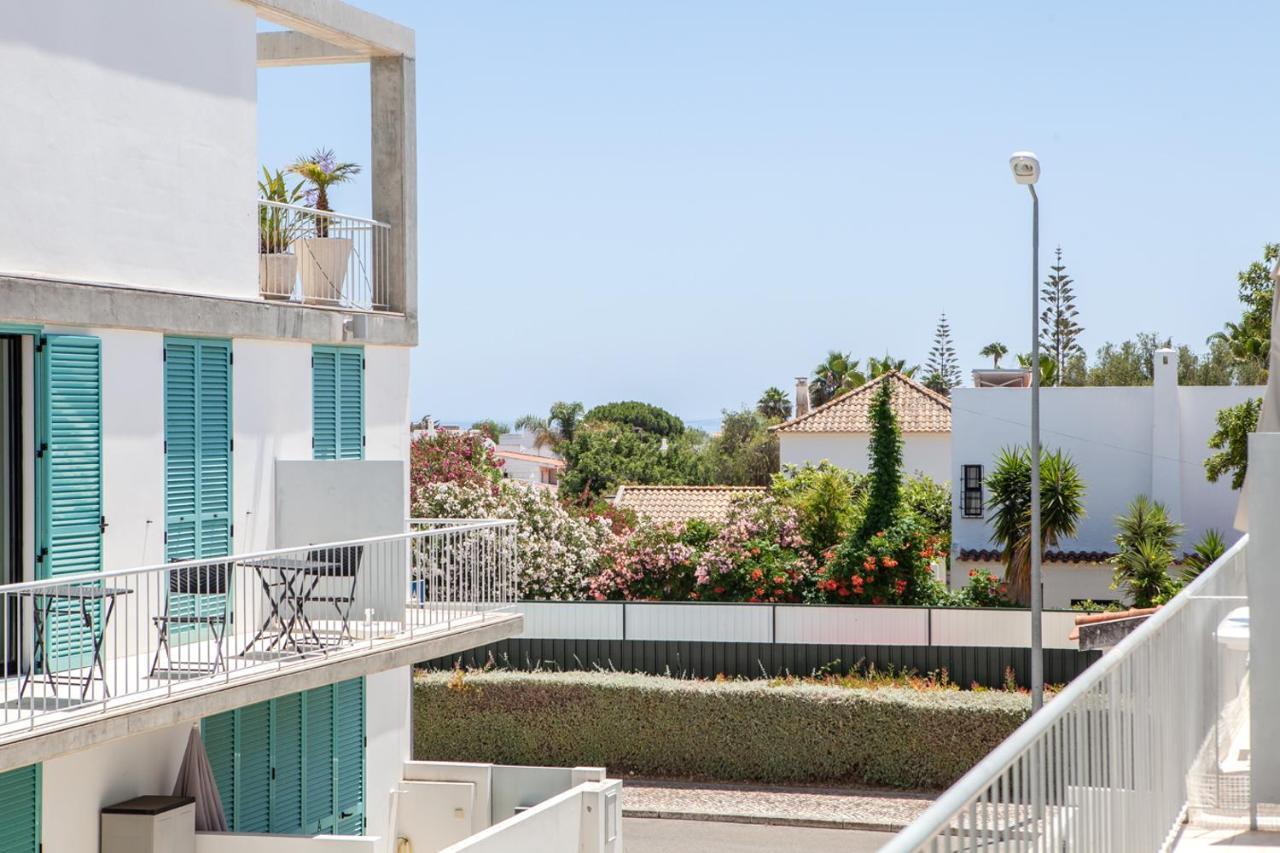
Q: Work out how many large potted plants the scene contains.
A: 2